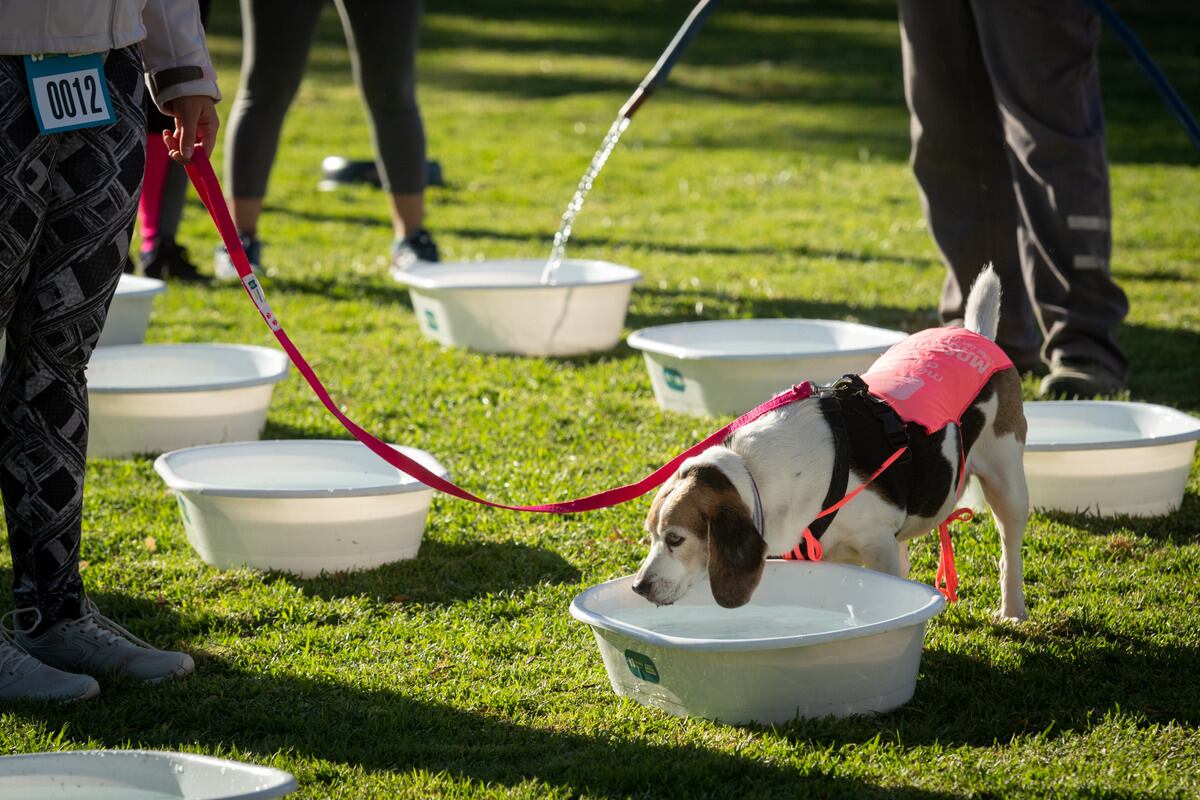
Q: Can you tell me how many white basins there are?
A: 8